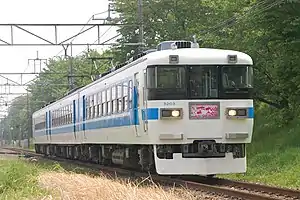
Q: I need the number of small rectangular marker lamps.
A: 2